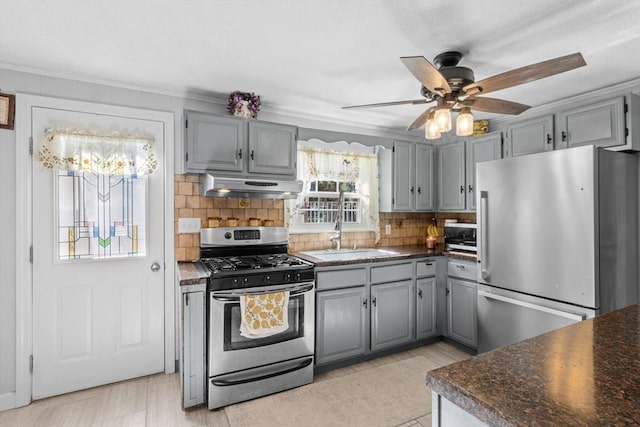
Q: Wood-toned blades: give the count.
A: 5